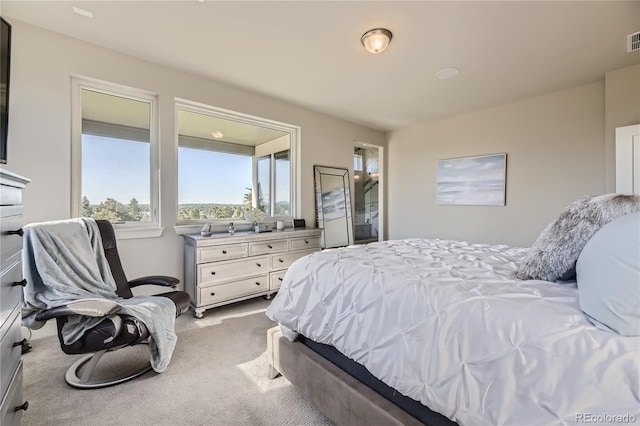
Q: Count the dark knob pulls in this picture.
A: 13